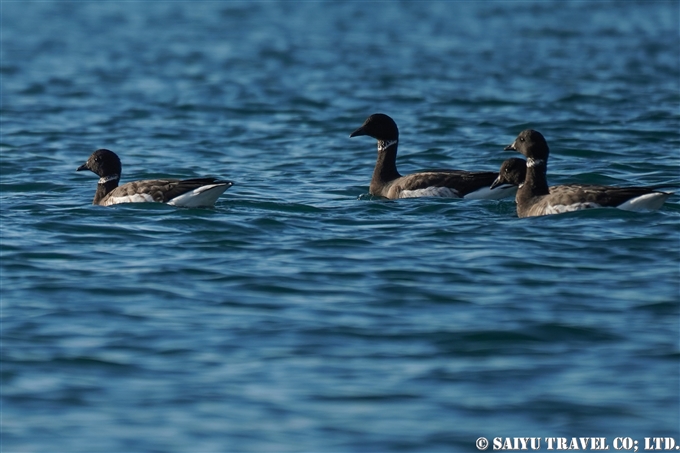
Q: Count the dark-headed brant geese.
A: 4